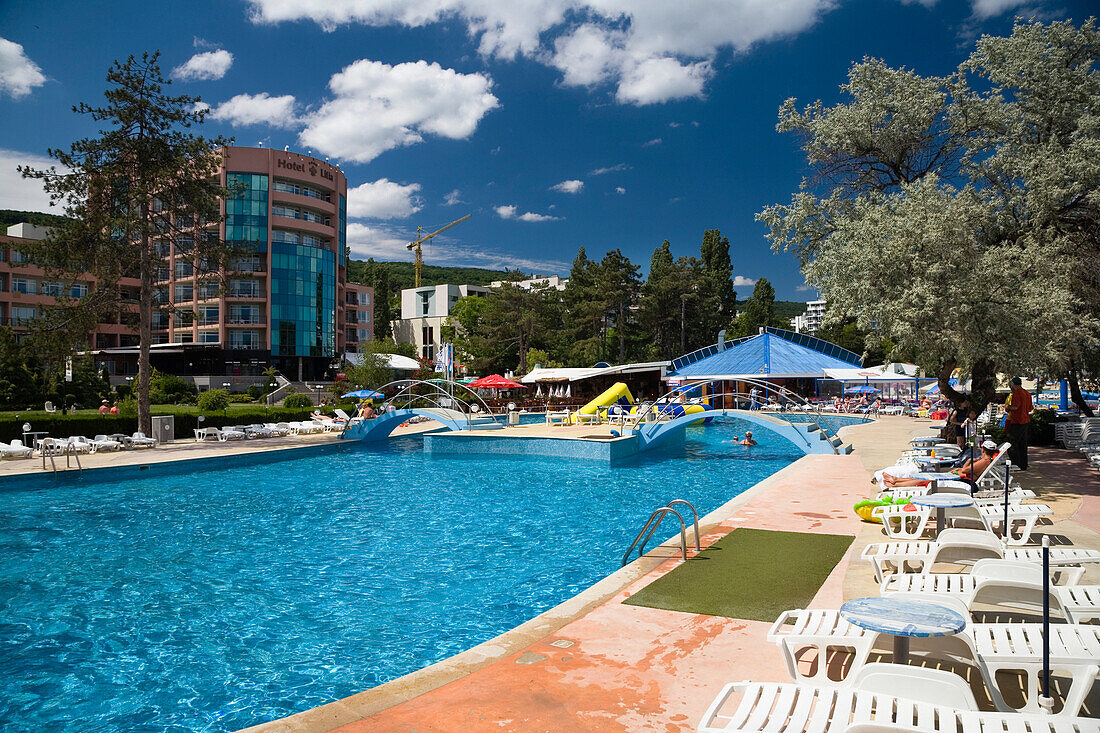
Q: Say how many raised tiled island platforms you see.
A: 1